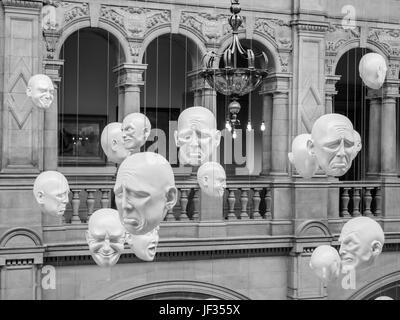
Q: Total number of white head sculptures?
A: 15